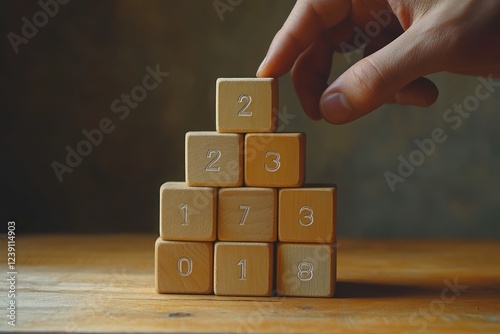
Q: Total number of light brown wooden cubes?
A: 9